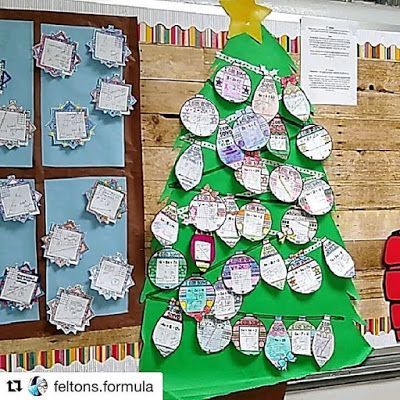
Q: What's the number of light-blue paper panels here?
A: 4